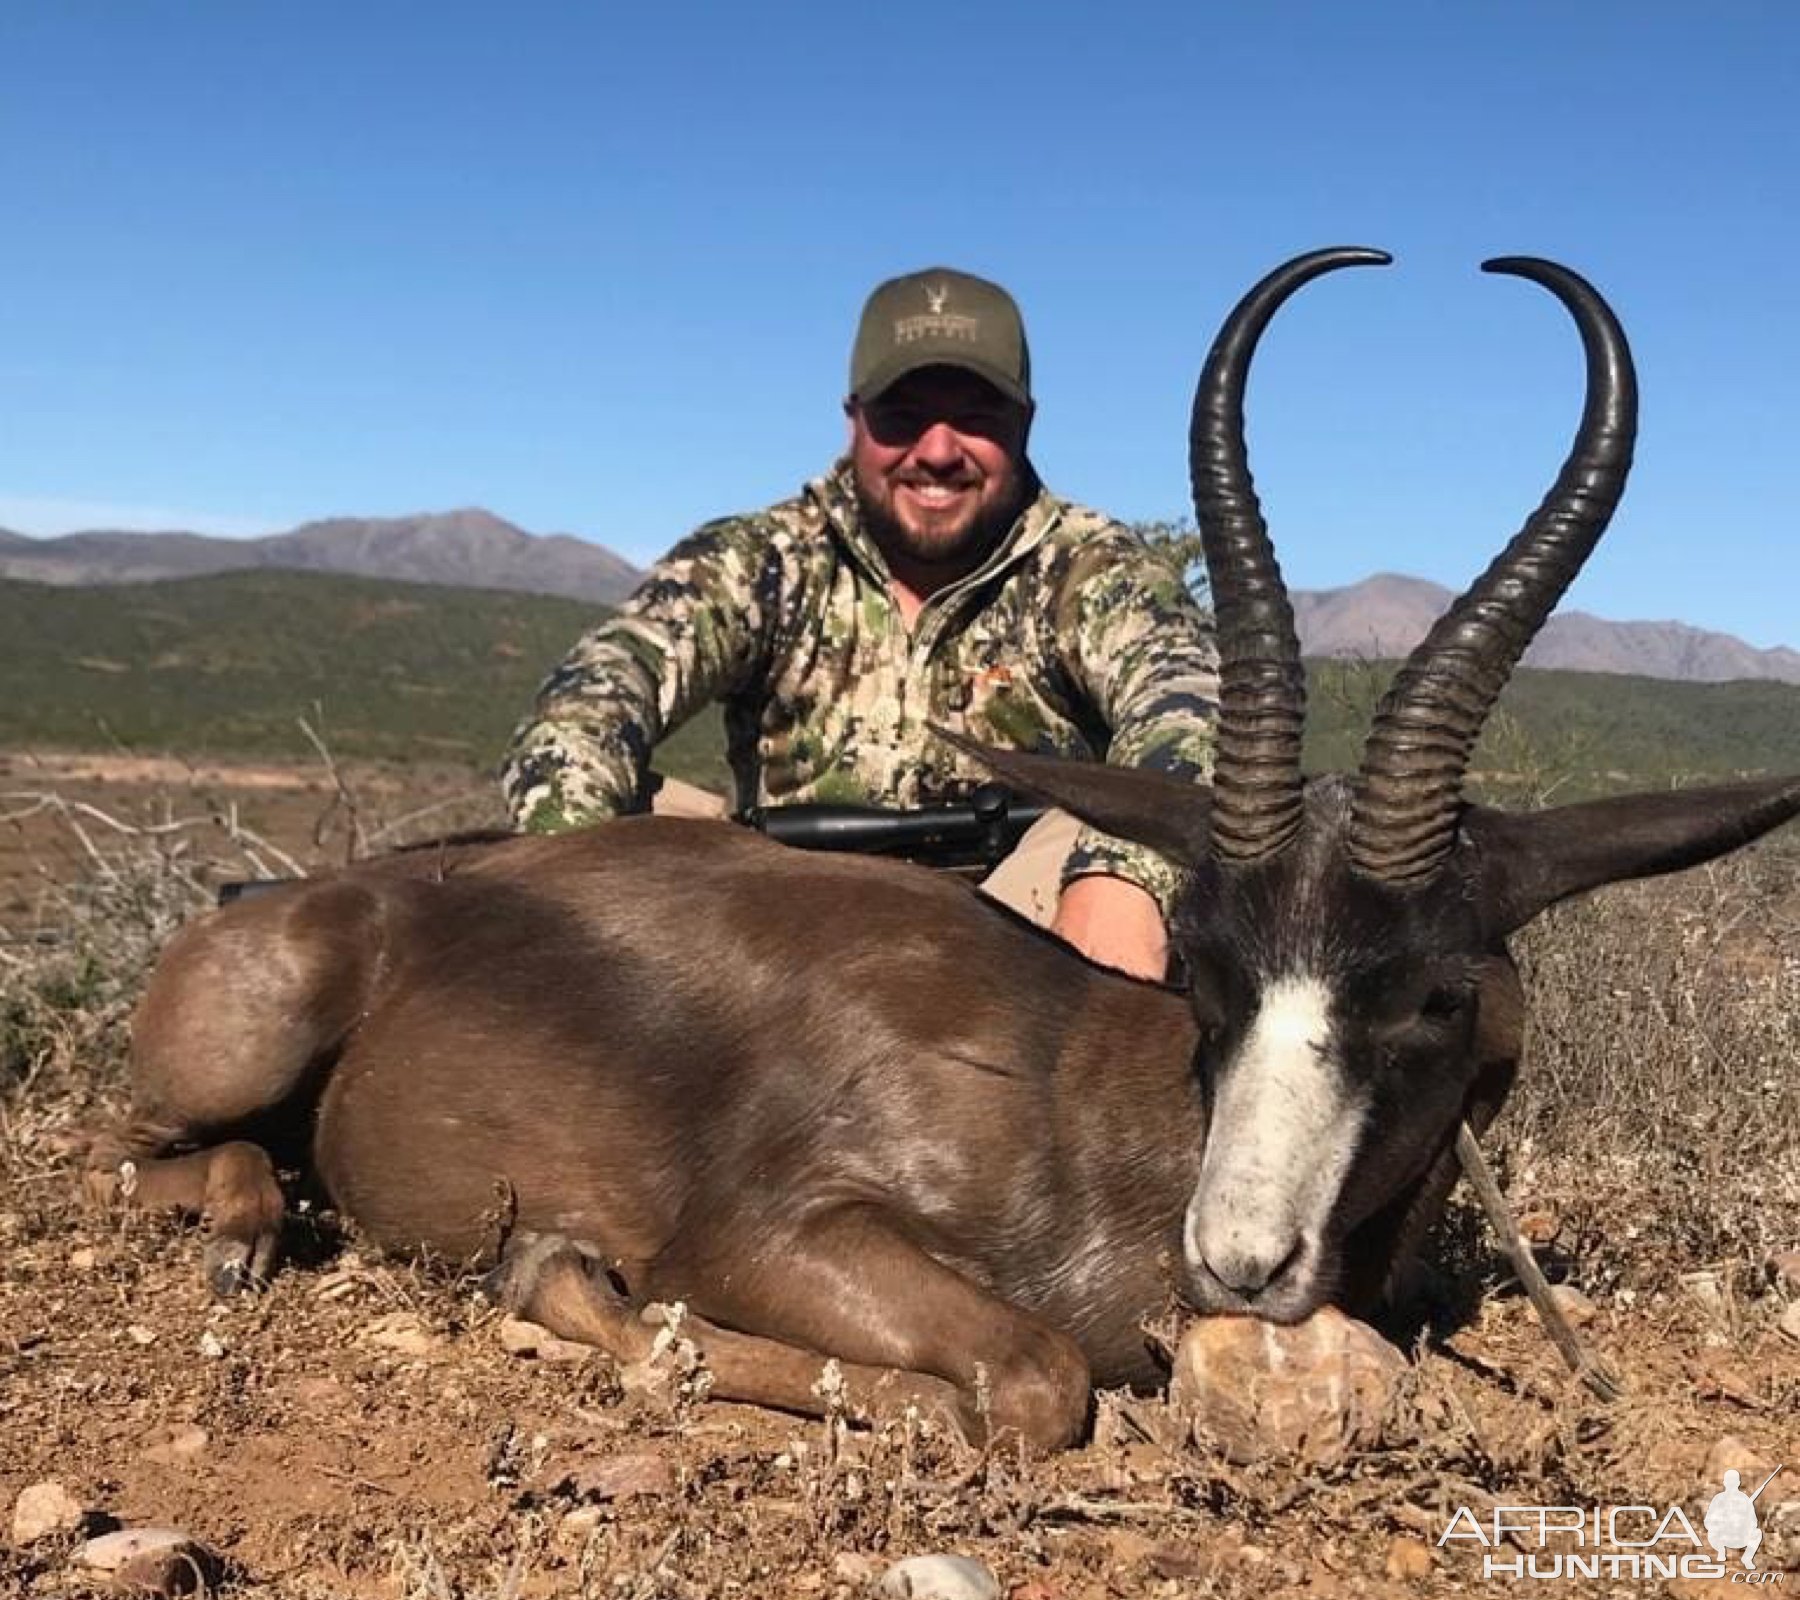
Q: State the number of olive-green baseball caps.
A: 1